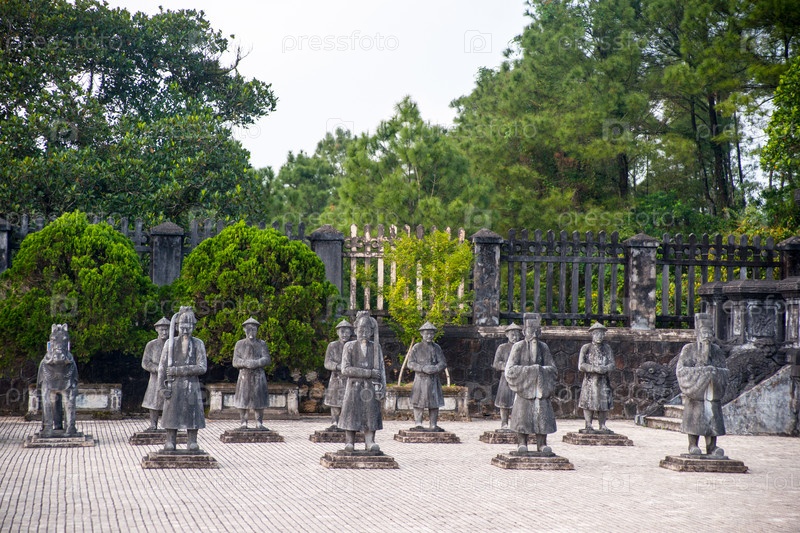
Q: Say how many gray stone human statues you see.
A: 10